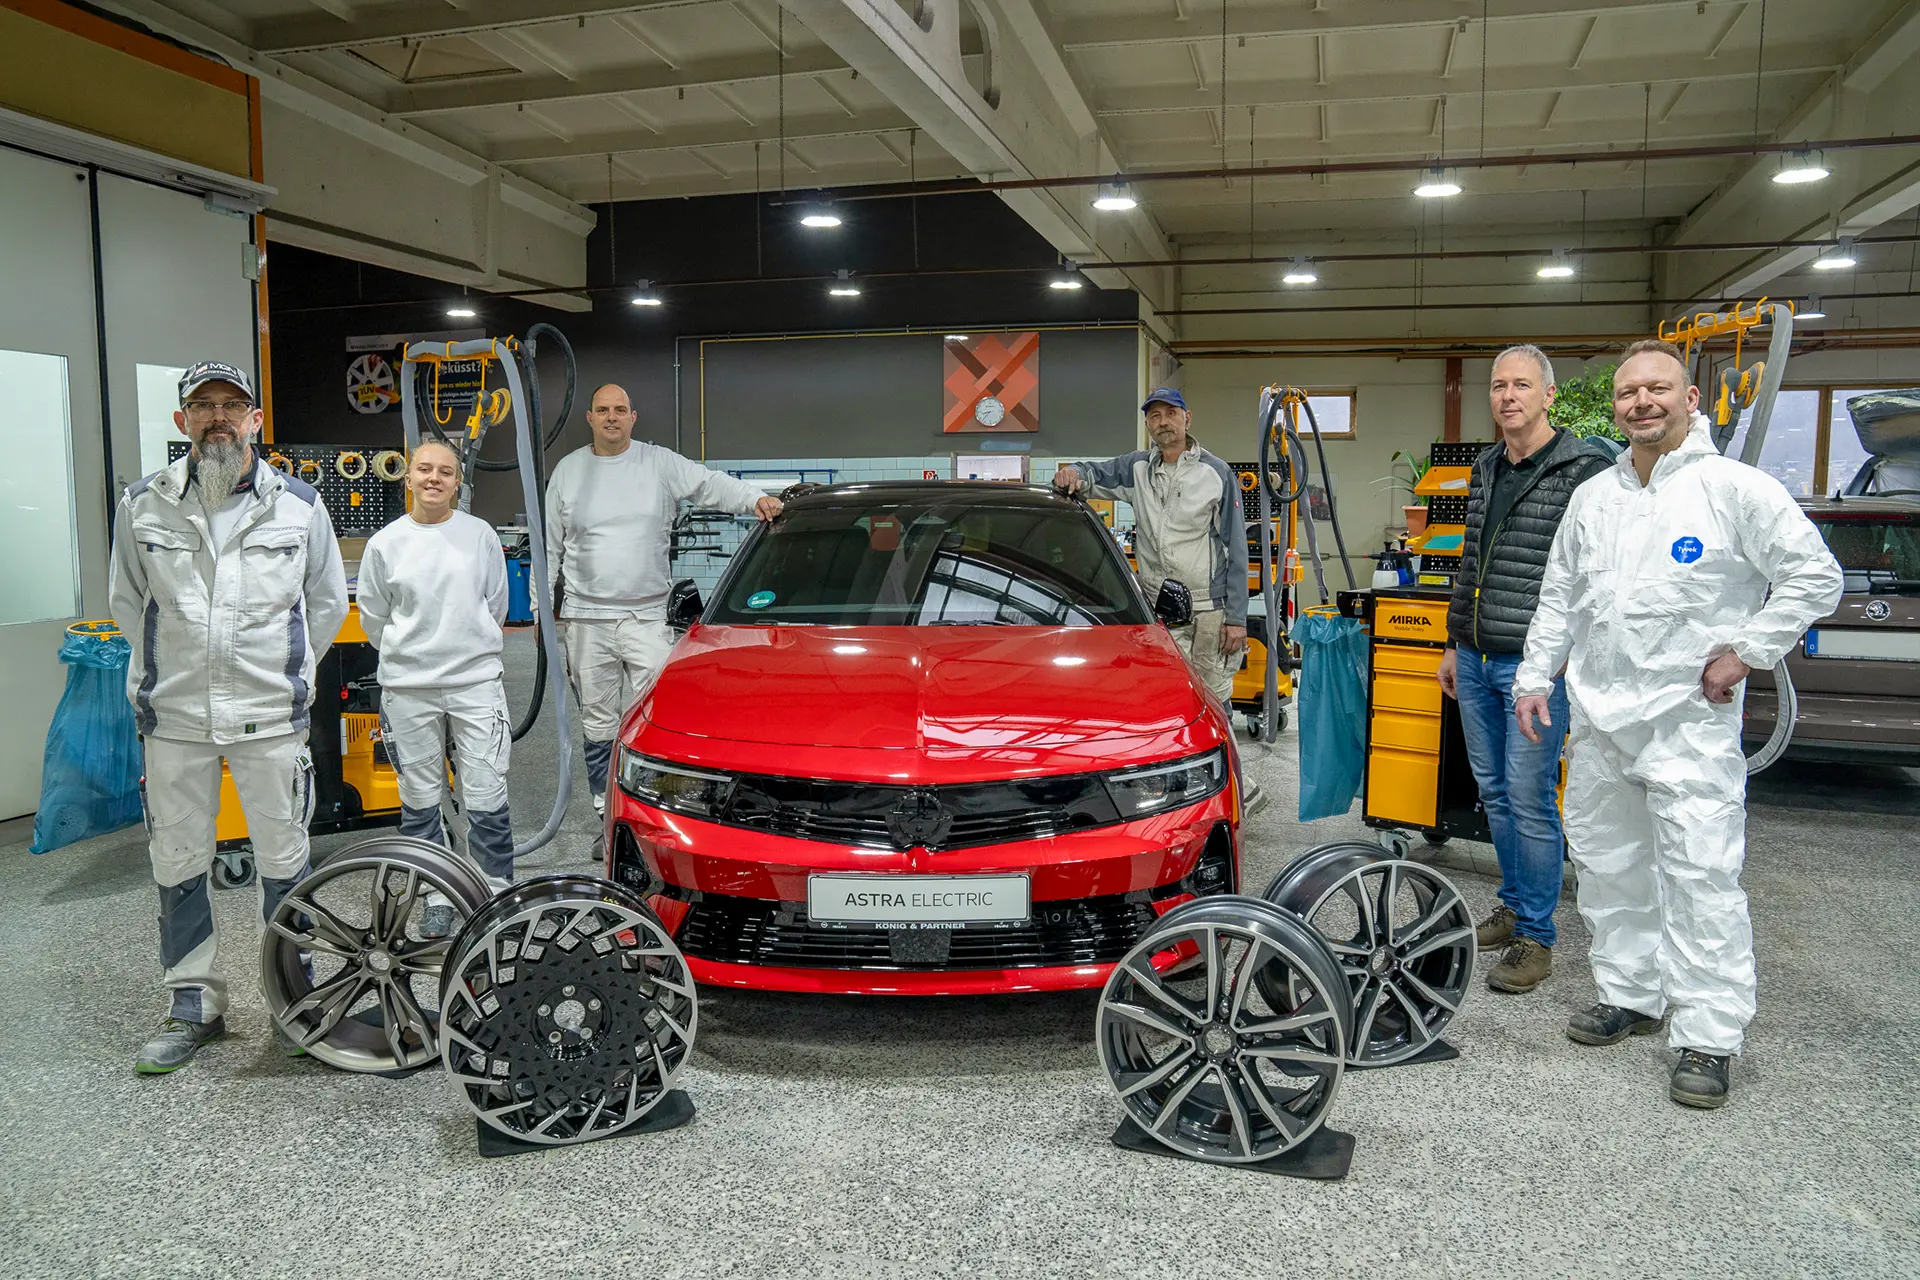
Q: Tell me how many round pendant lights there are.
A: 12